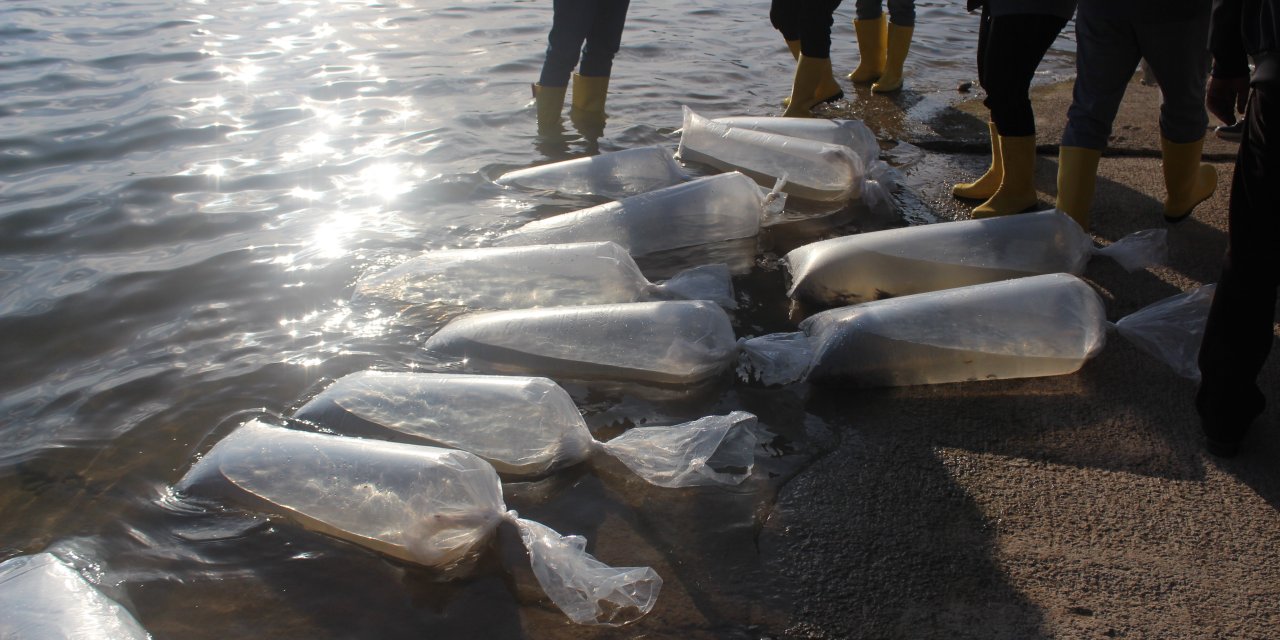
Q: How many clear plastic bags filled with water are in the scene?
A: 11